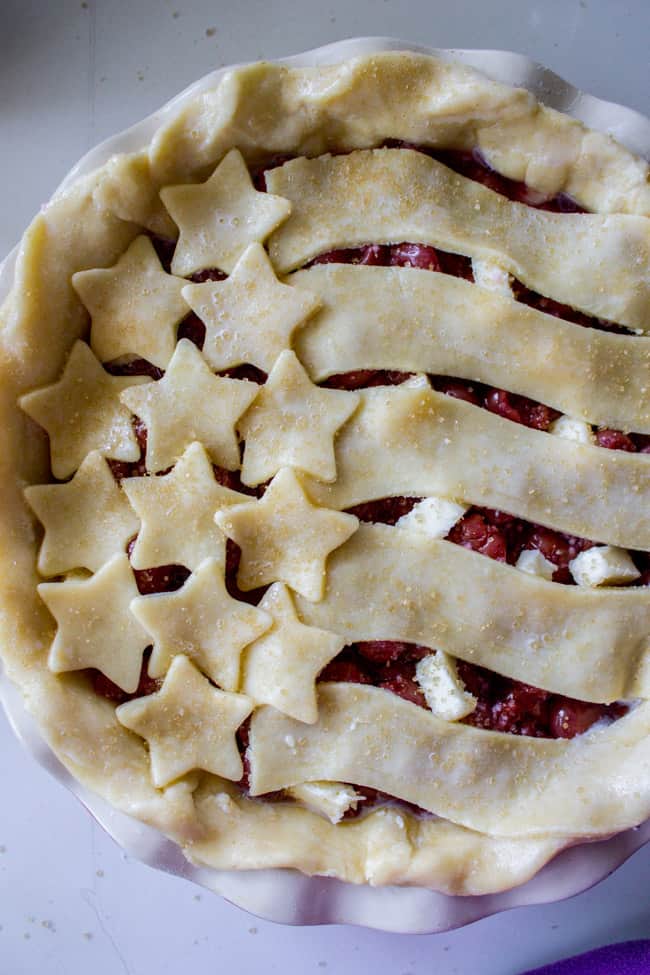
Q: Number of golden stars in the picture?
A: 13